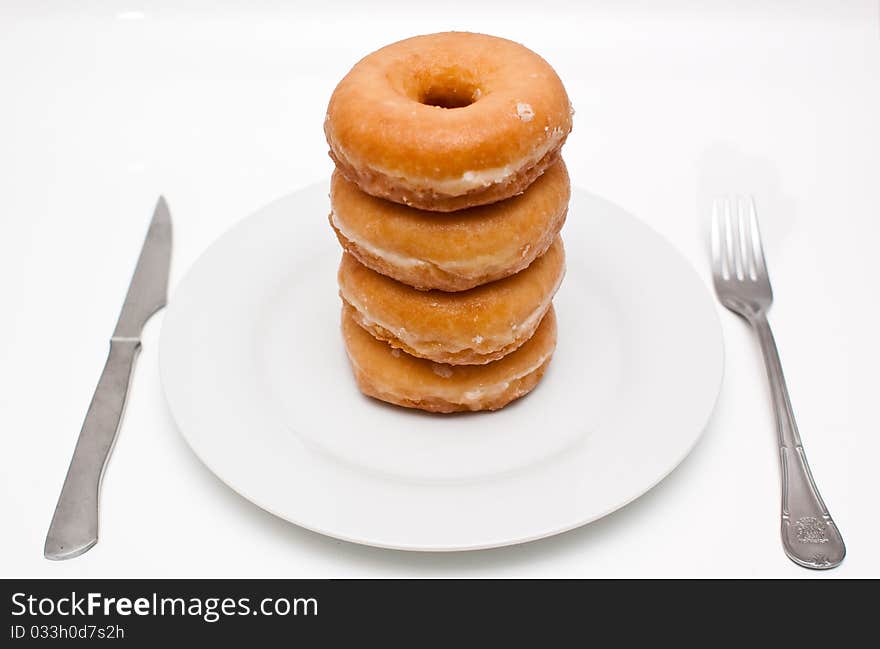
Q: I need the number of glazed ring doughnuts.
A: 4